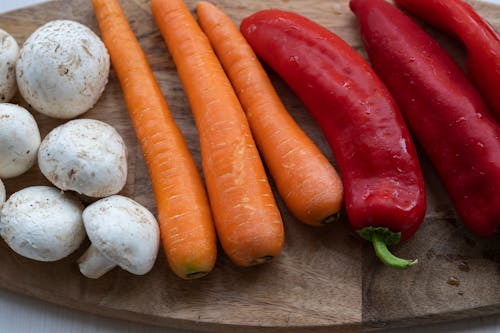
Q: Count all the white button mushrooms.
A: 7